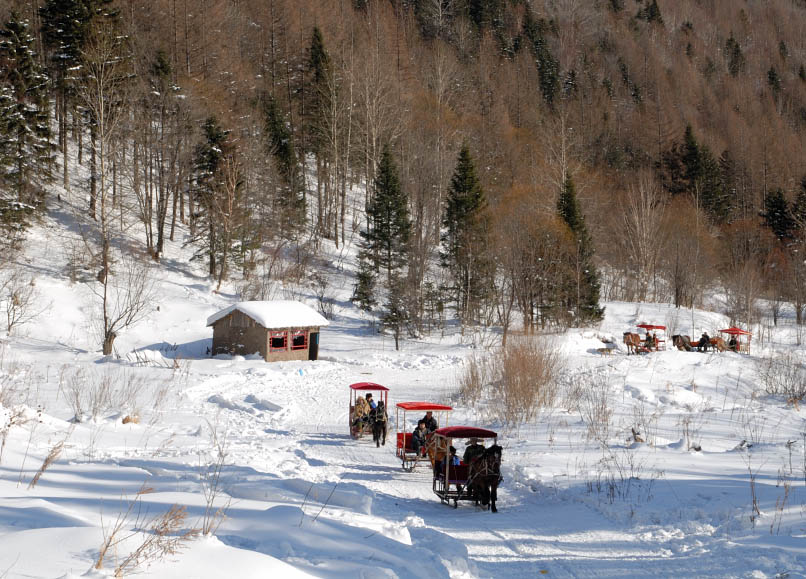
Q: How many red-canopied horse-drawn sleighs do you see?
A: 5